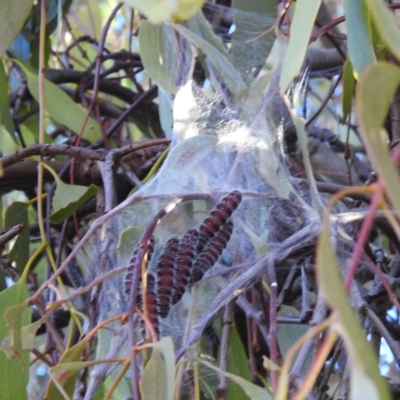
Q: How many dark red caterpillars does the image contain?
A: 6